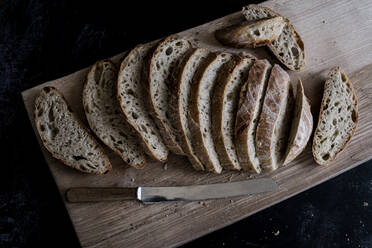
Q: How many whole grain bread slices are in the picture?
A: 13